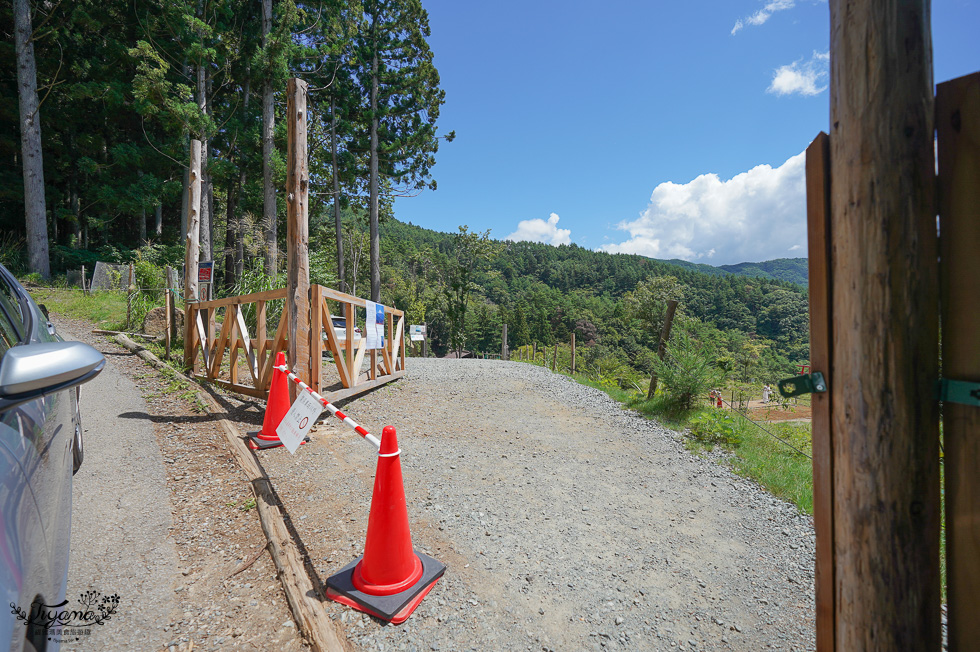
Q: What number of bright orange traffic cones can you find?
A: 2